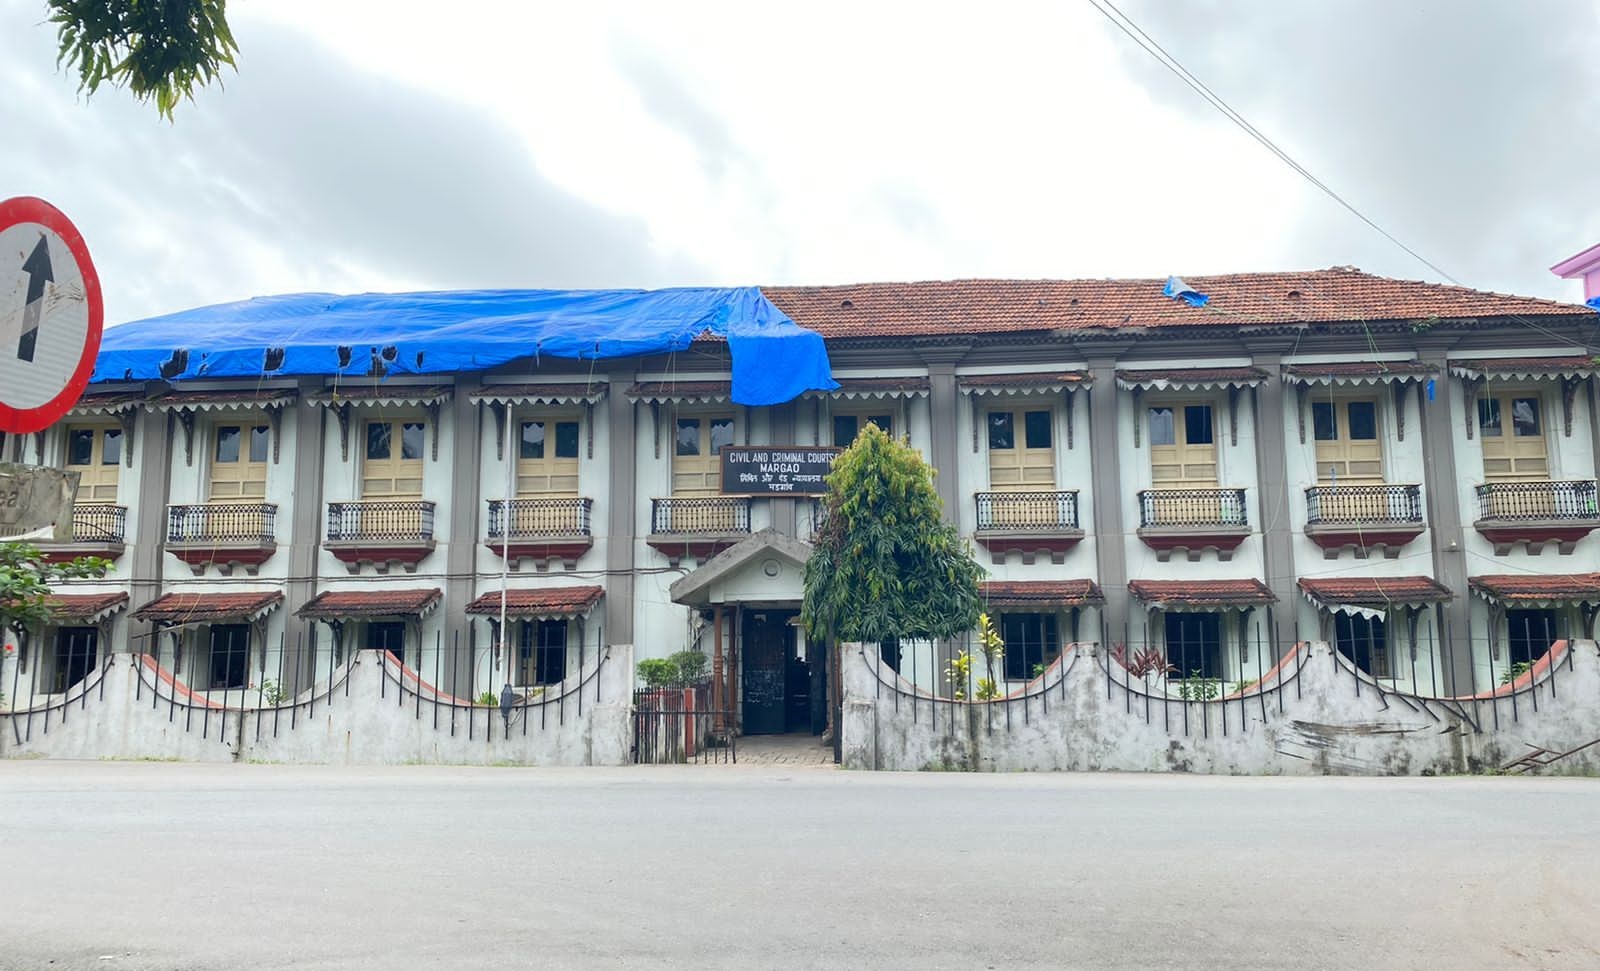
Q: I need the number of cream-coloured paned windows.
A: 10